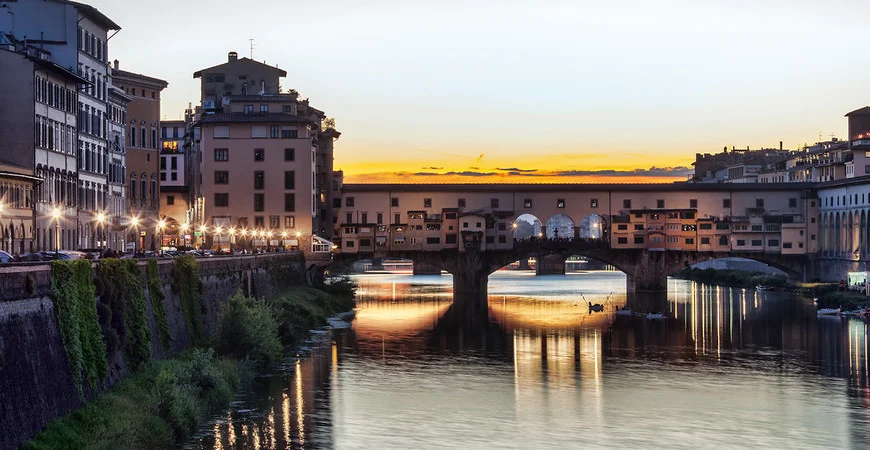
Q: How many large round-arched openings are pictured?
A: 3